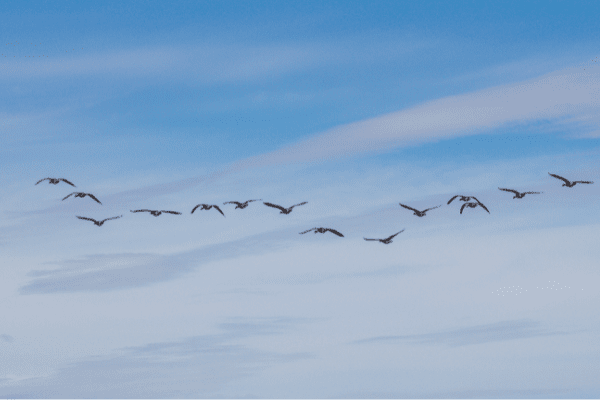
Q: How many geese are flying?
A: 14